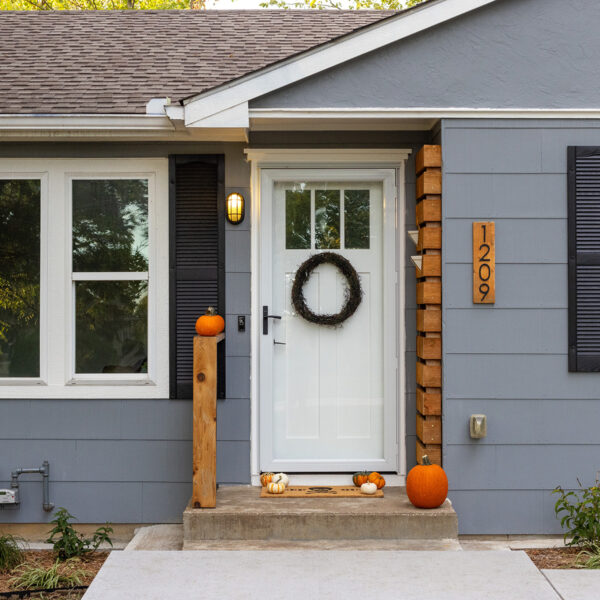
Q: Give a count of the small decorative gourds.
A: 6